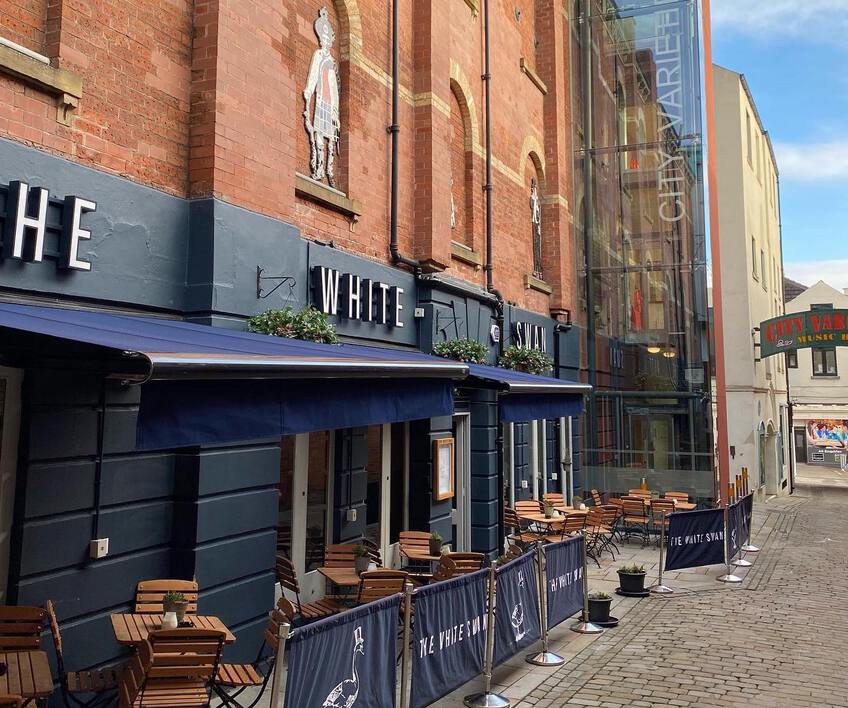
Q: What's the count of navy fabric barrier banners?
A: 7